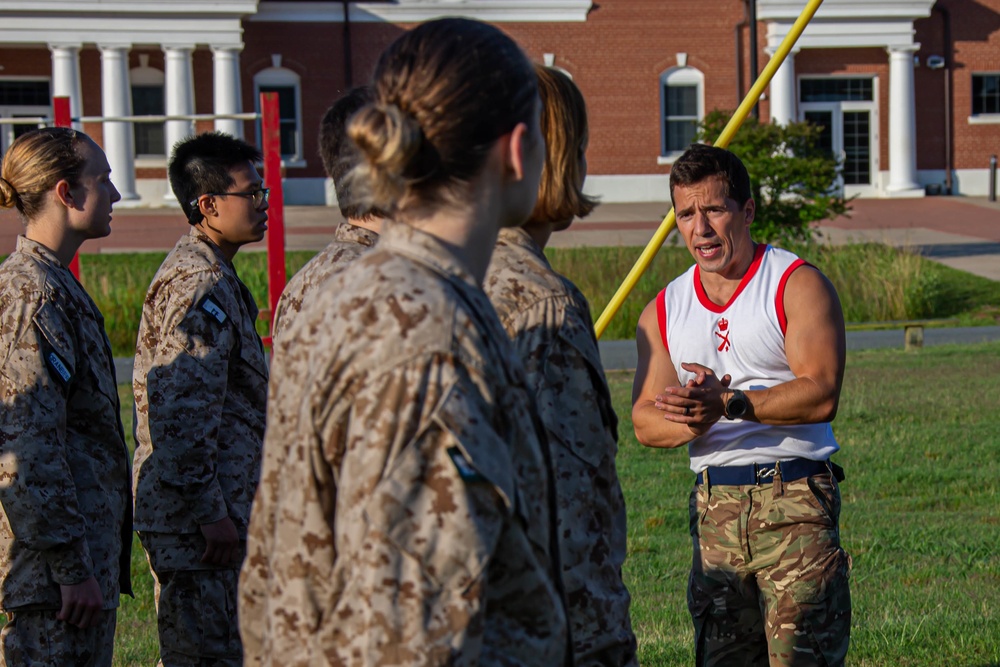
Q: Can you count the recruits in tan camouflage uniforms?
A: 5